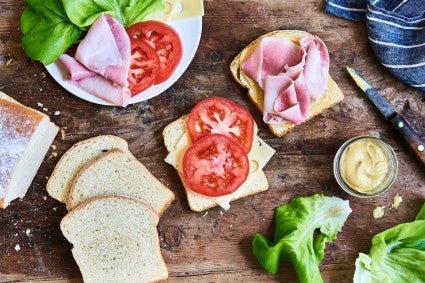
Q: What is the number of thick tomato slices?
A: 4